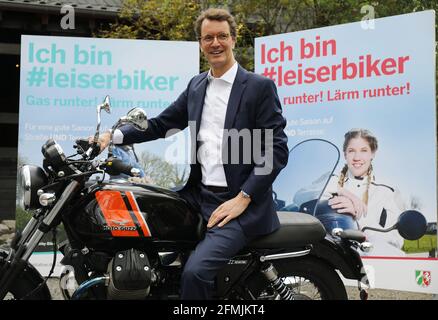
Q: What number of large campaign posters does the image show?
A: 2